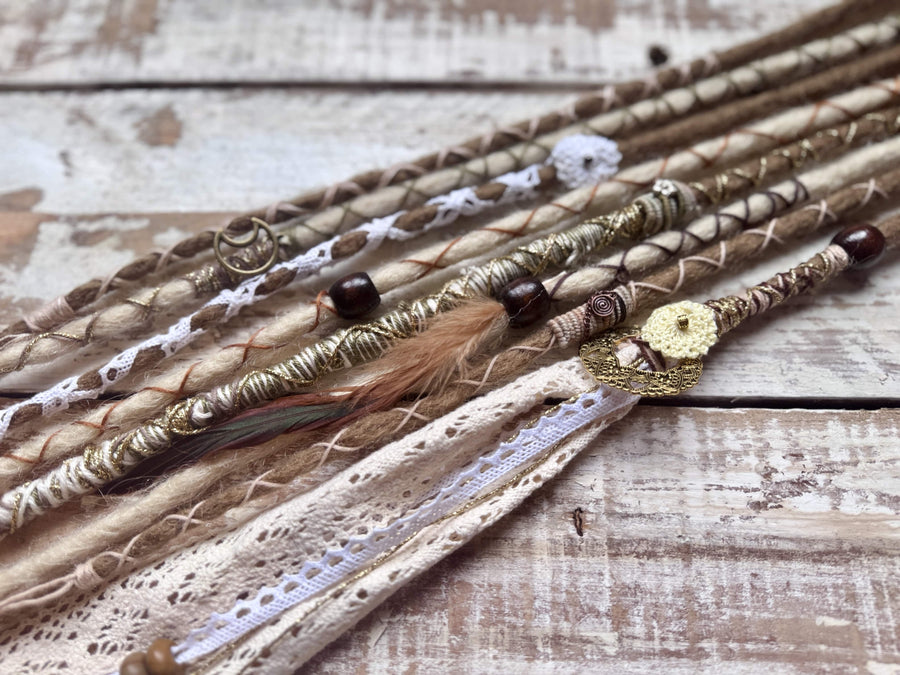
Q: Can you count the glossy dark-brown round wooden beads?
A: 3